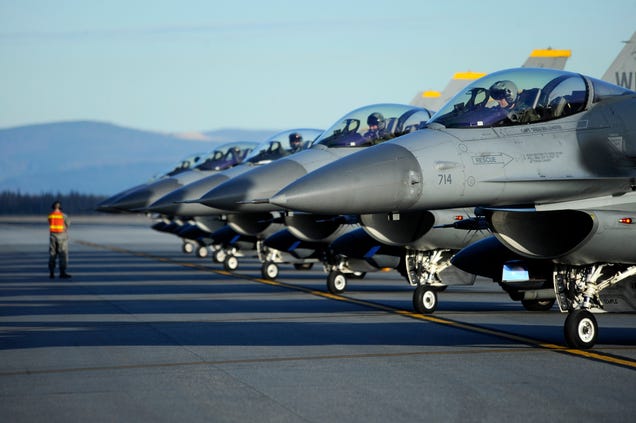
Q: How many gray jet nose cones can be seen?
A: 5